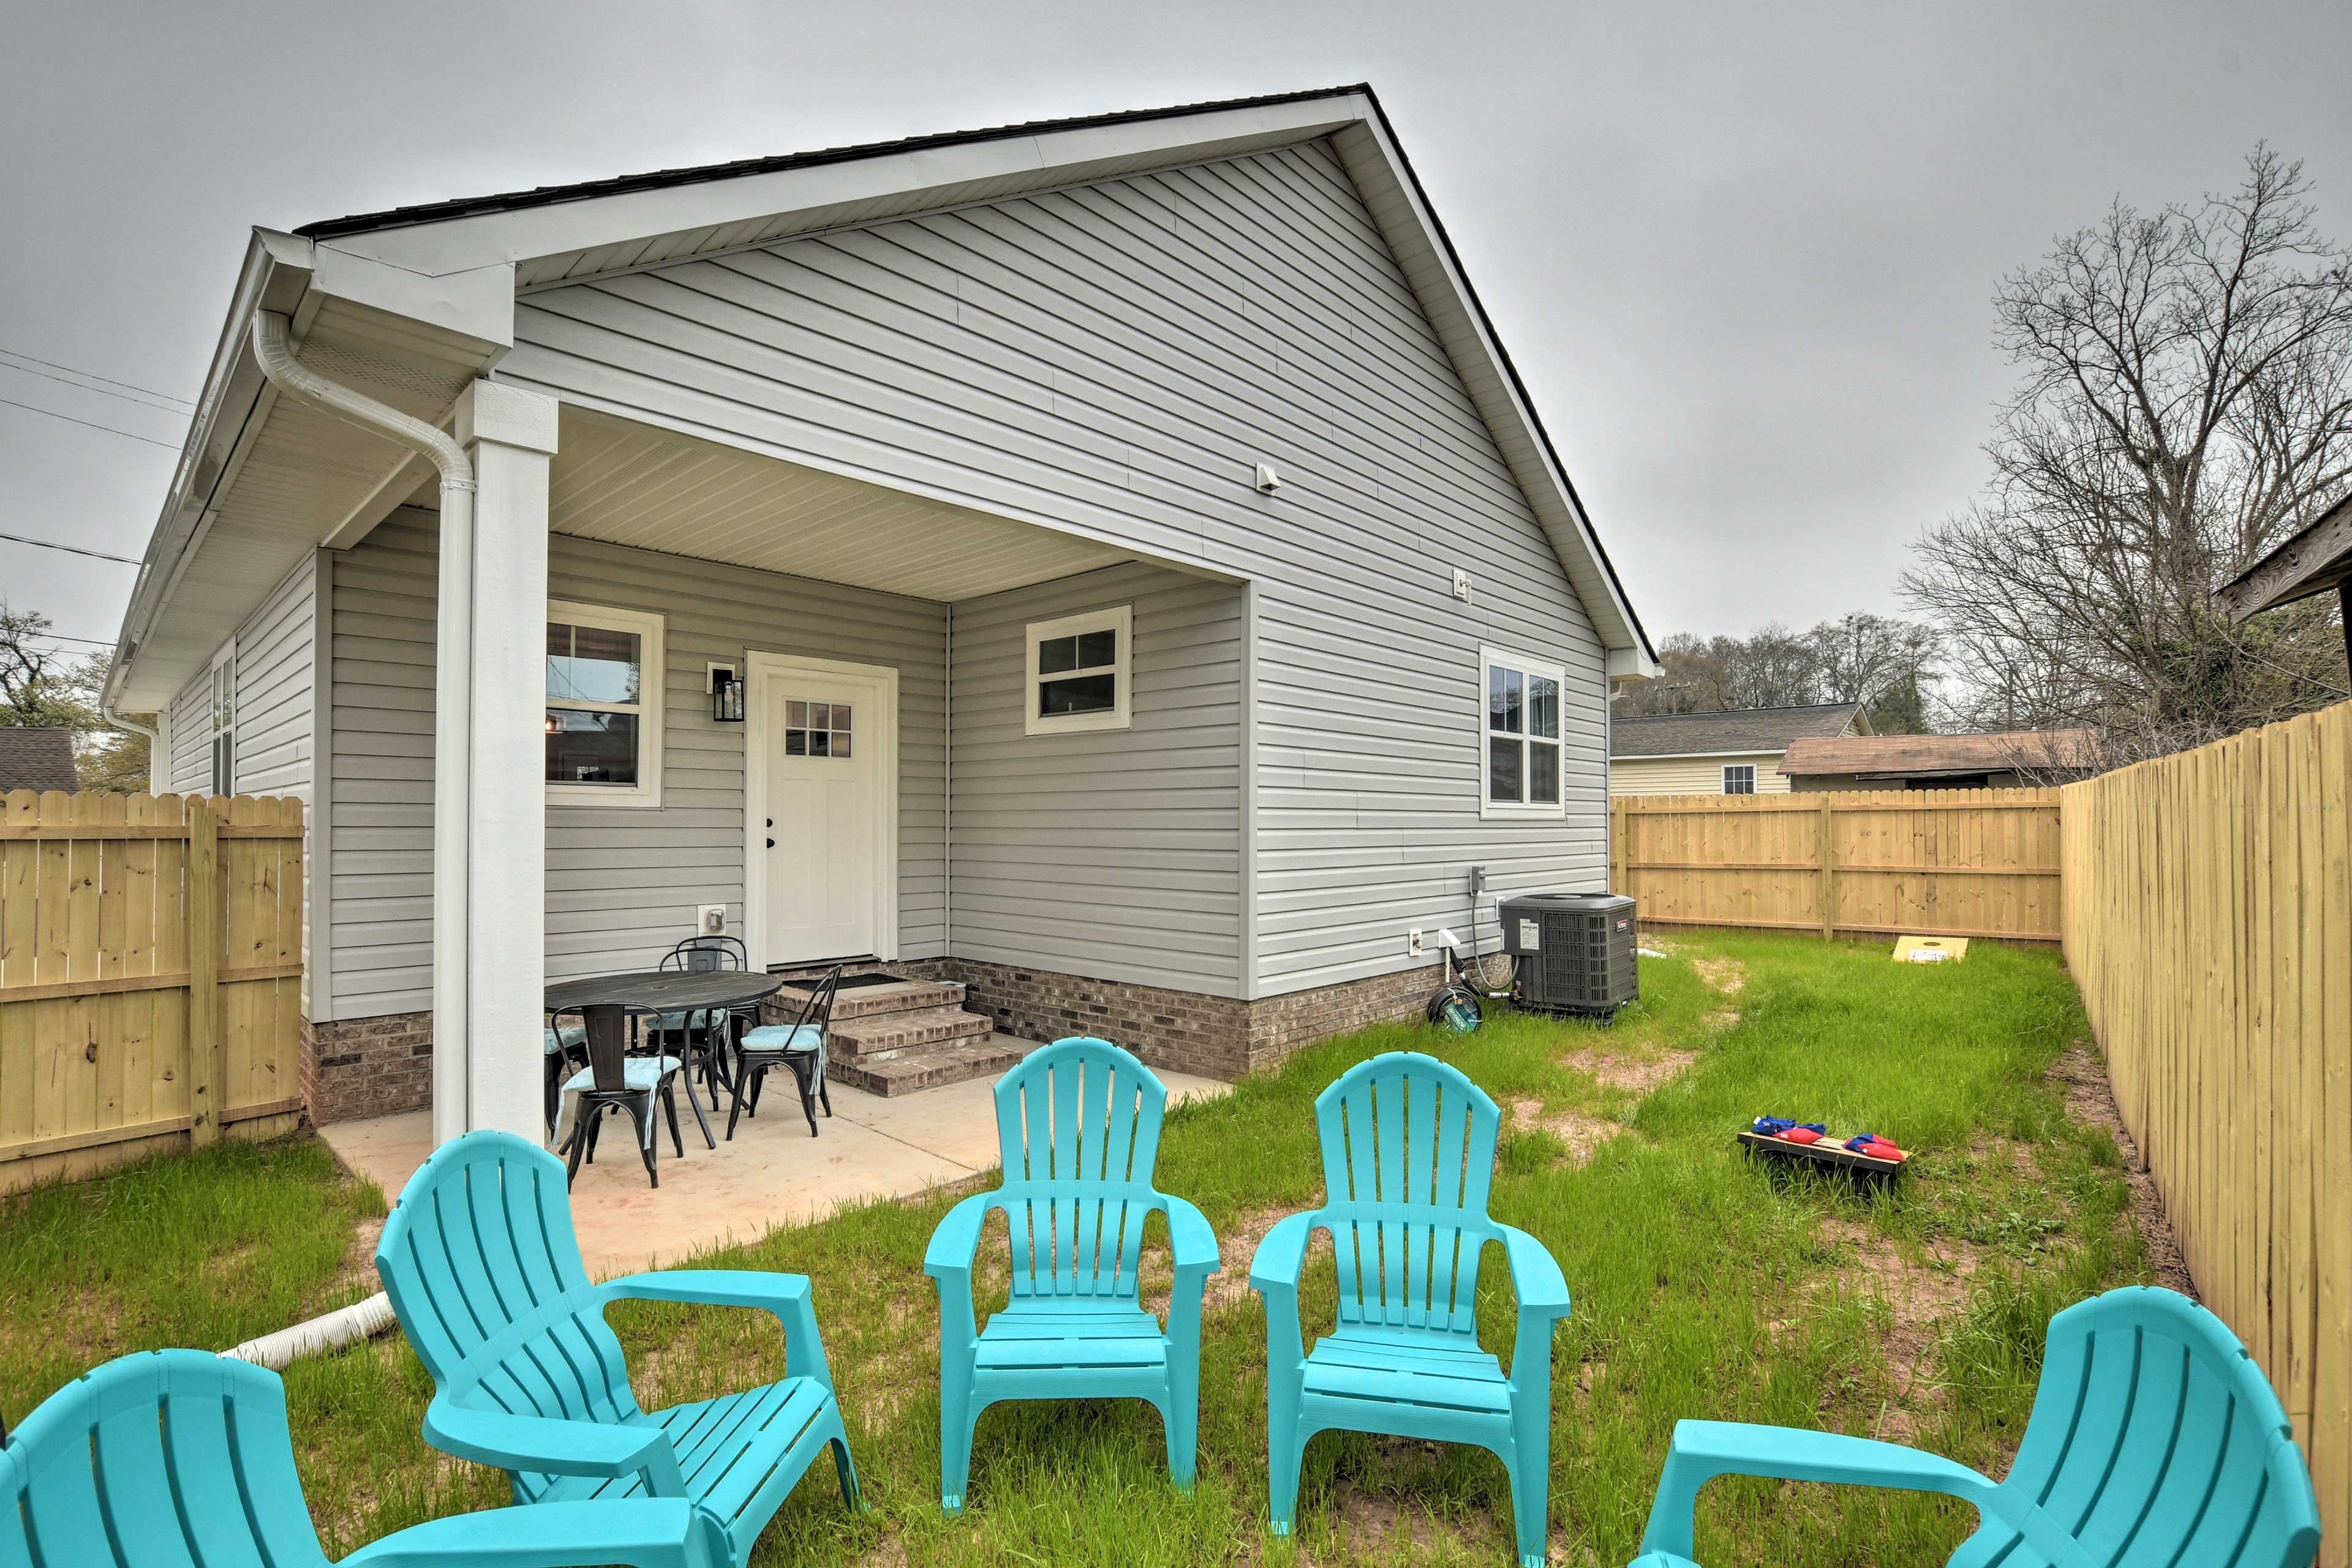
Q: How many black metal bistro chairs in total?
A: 5